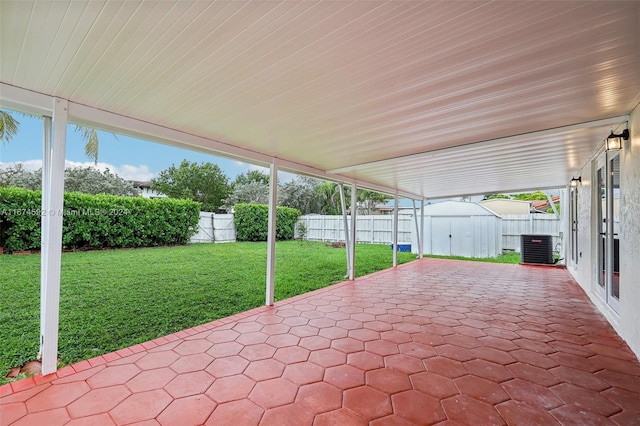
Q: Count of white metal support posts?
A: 5